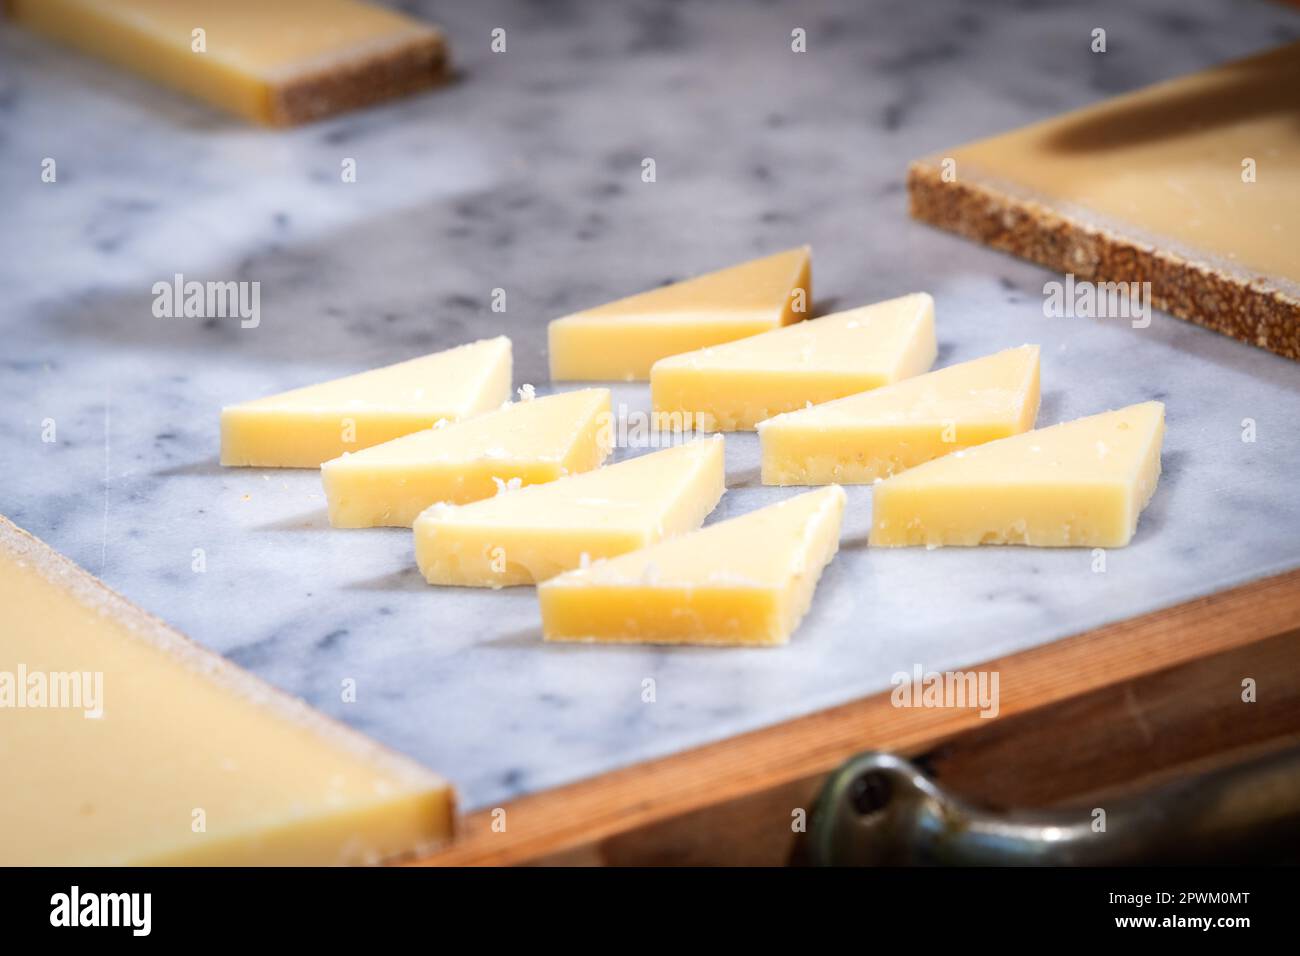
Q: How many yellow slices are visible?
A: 8